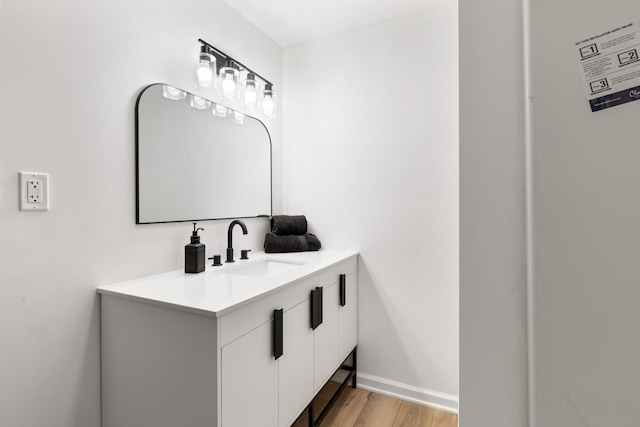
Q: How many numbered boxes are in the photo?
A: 3